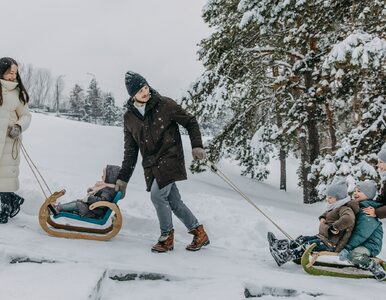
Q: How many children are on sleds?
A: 3